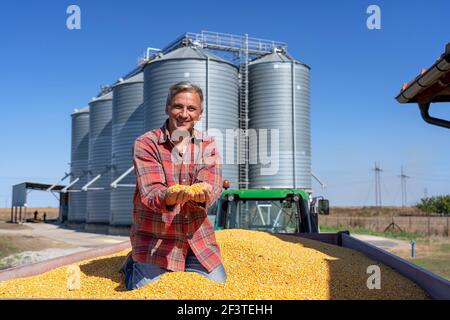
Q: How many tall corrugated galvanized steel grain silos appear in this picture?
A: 5